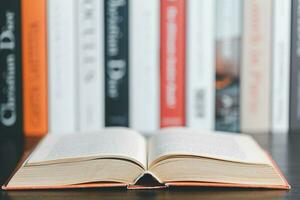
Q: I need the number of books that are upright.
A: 12